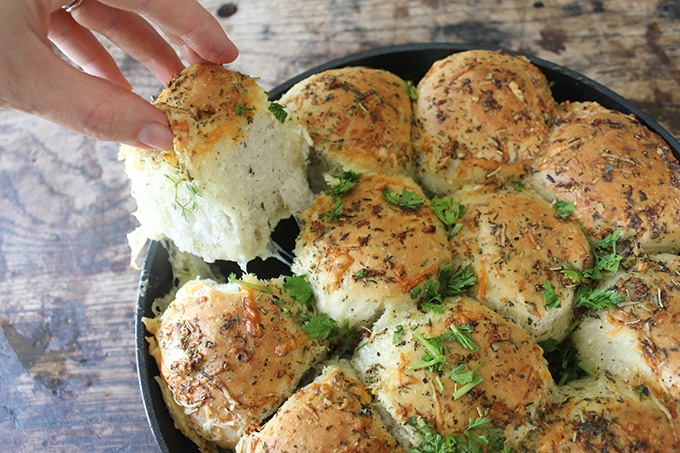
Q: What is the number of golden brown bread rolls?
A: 11